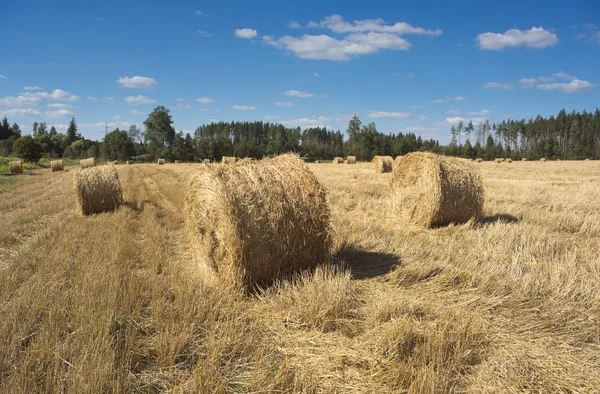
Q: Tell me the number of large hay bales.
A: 3